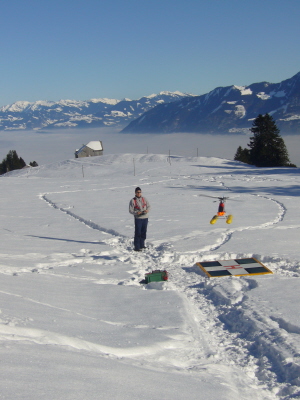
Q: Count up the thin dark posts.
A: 5